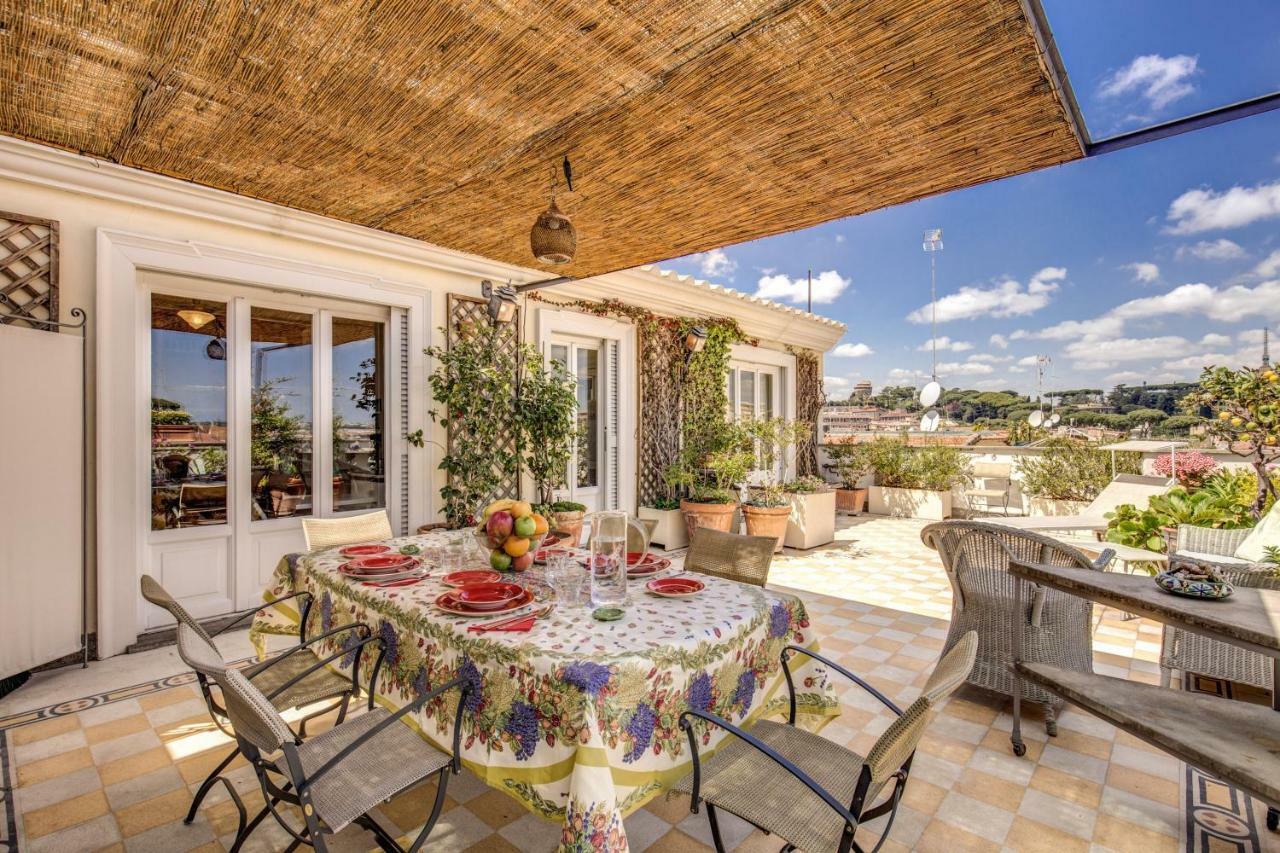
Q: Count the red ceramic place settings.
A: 4